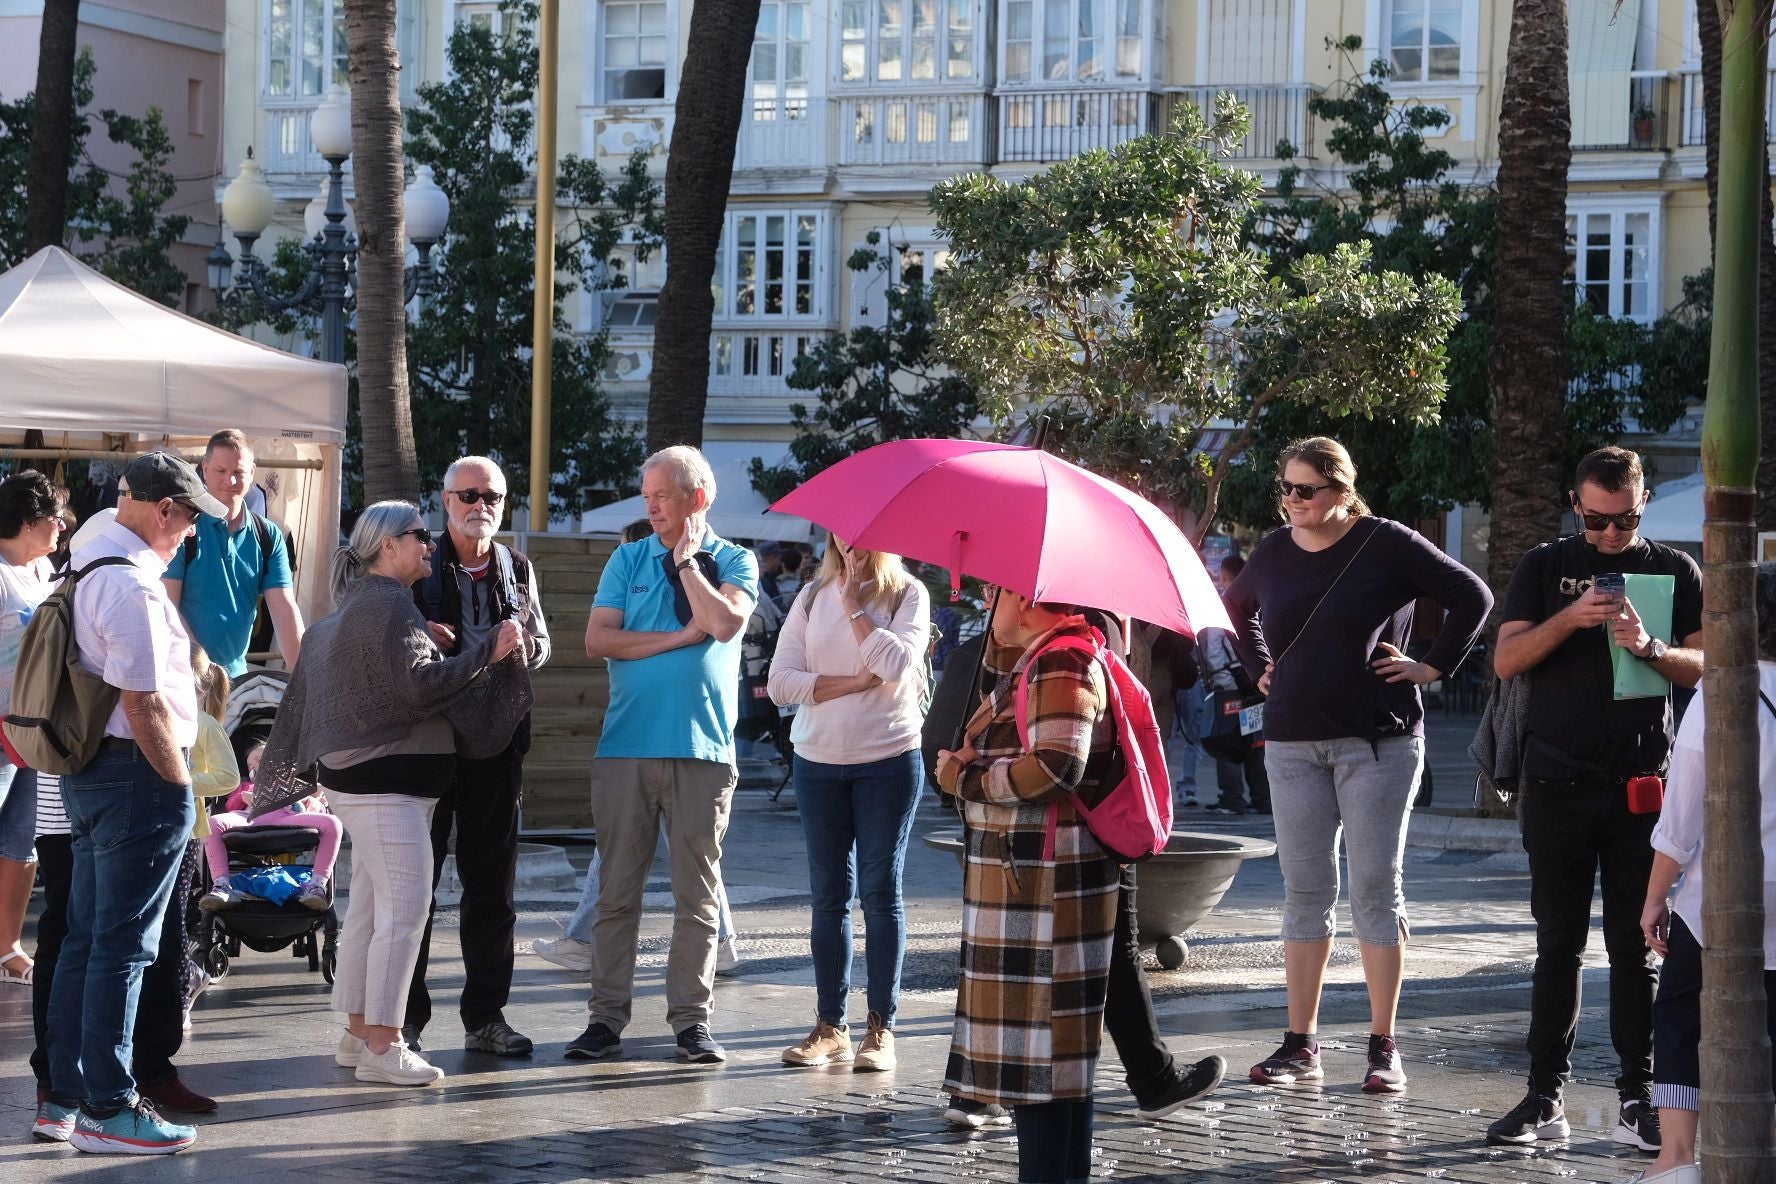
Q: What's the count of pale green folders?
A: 1